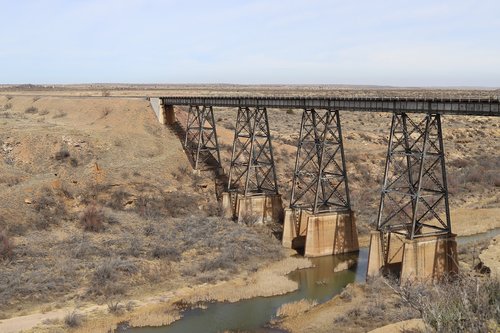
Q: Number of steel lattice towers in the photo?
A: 4